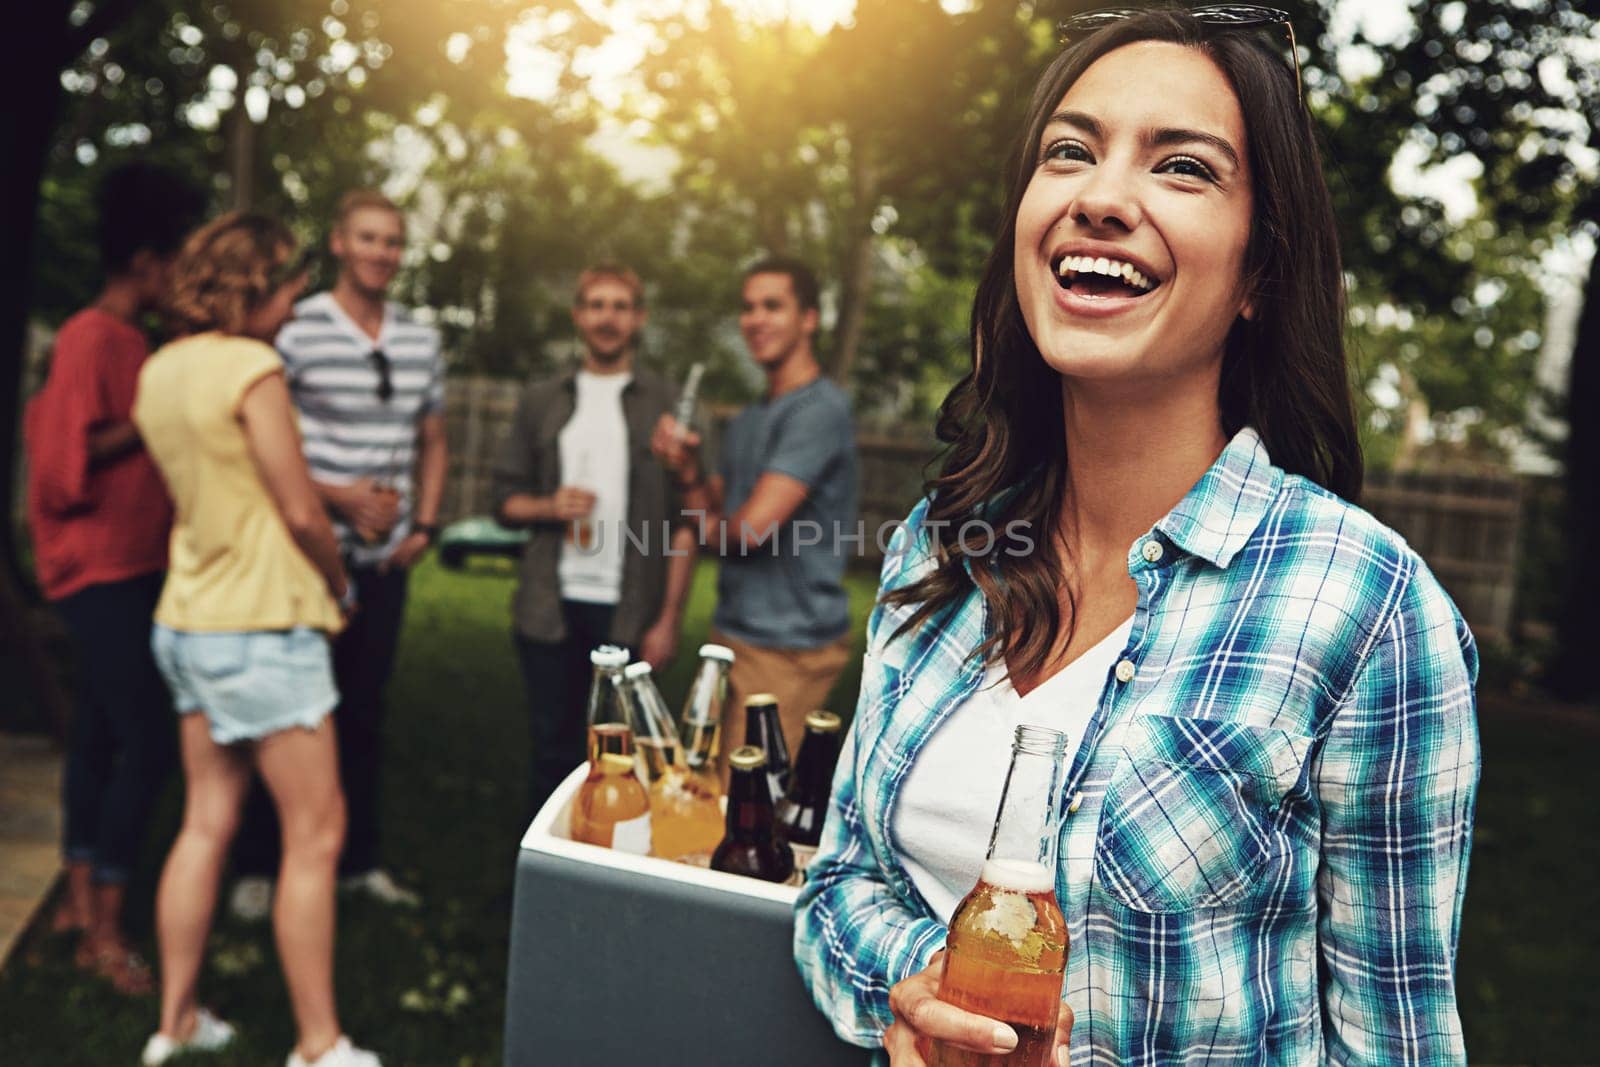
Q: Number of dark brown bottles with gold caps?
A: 3